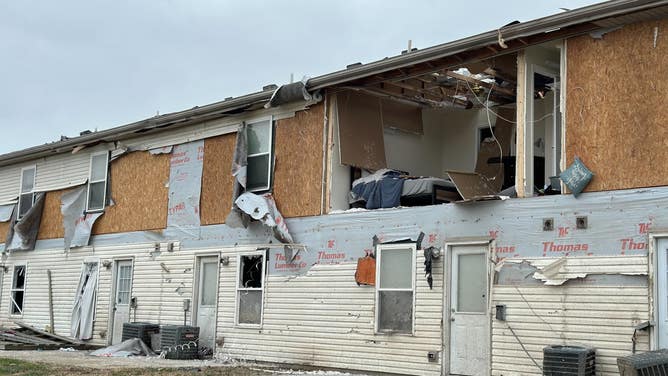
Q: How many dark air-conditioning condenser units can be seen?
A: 4